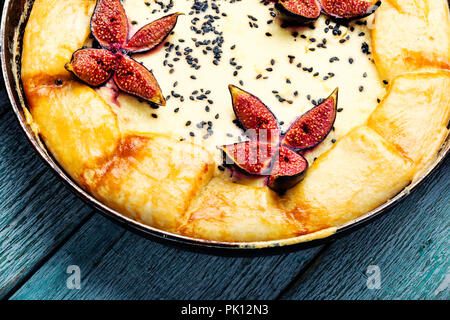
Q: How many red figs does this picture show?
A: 10